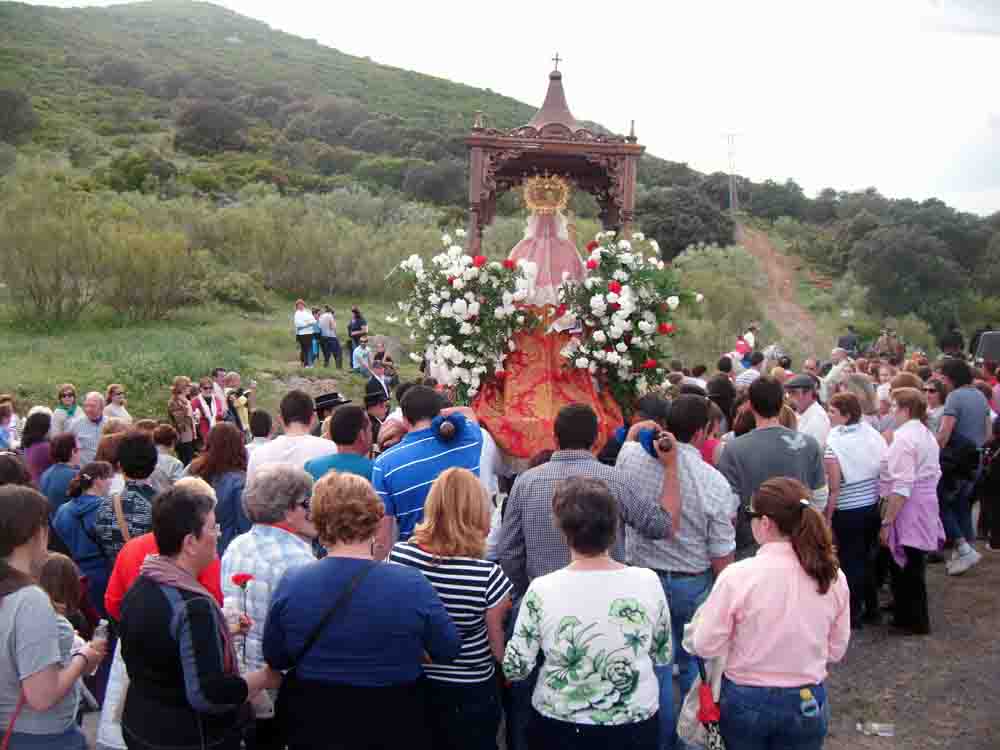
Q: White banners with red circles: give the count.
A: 0